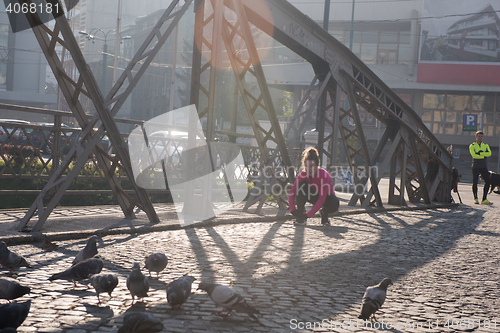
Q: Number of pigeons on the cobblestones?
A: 12